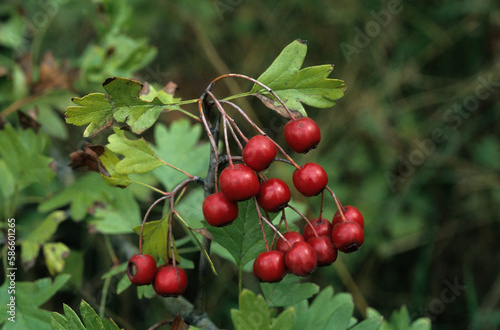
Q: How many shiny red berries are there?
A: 15